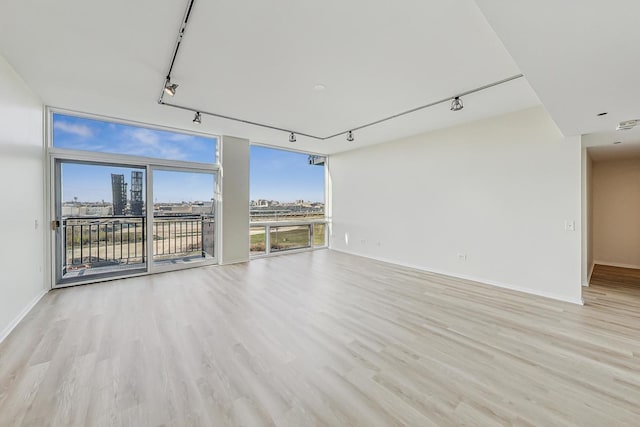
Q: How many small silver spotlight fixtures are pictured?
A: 5